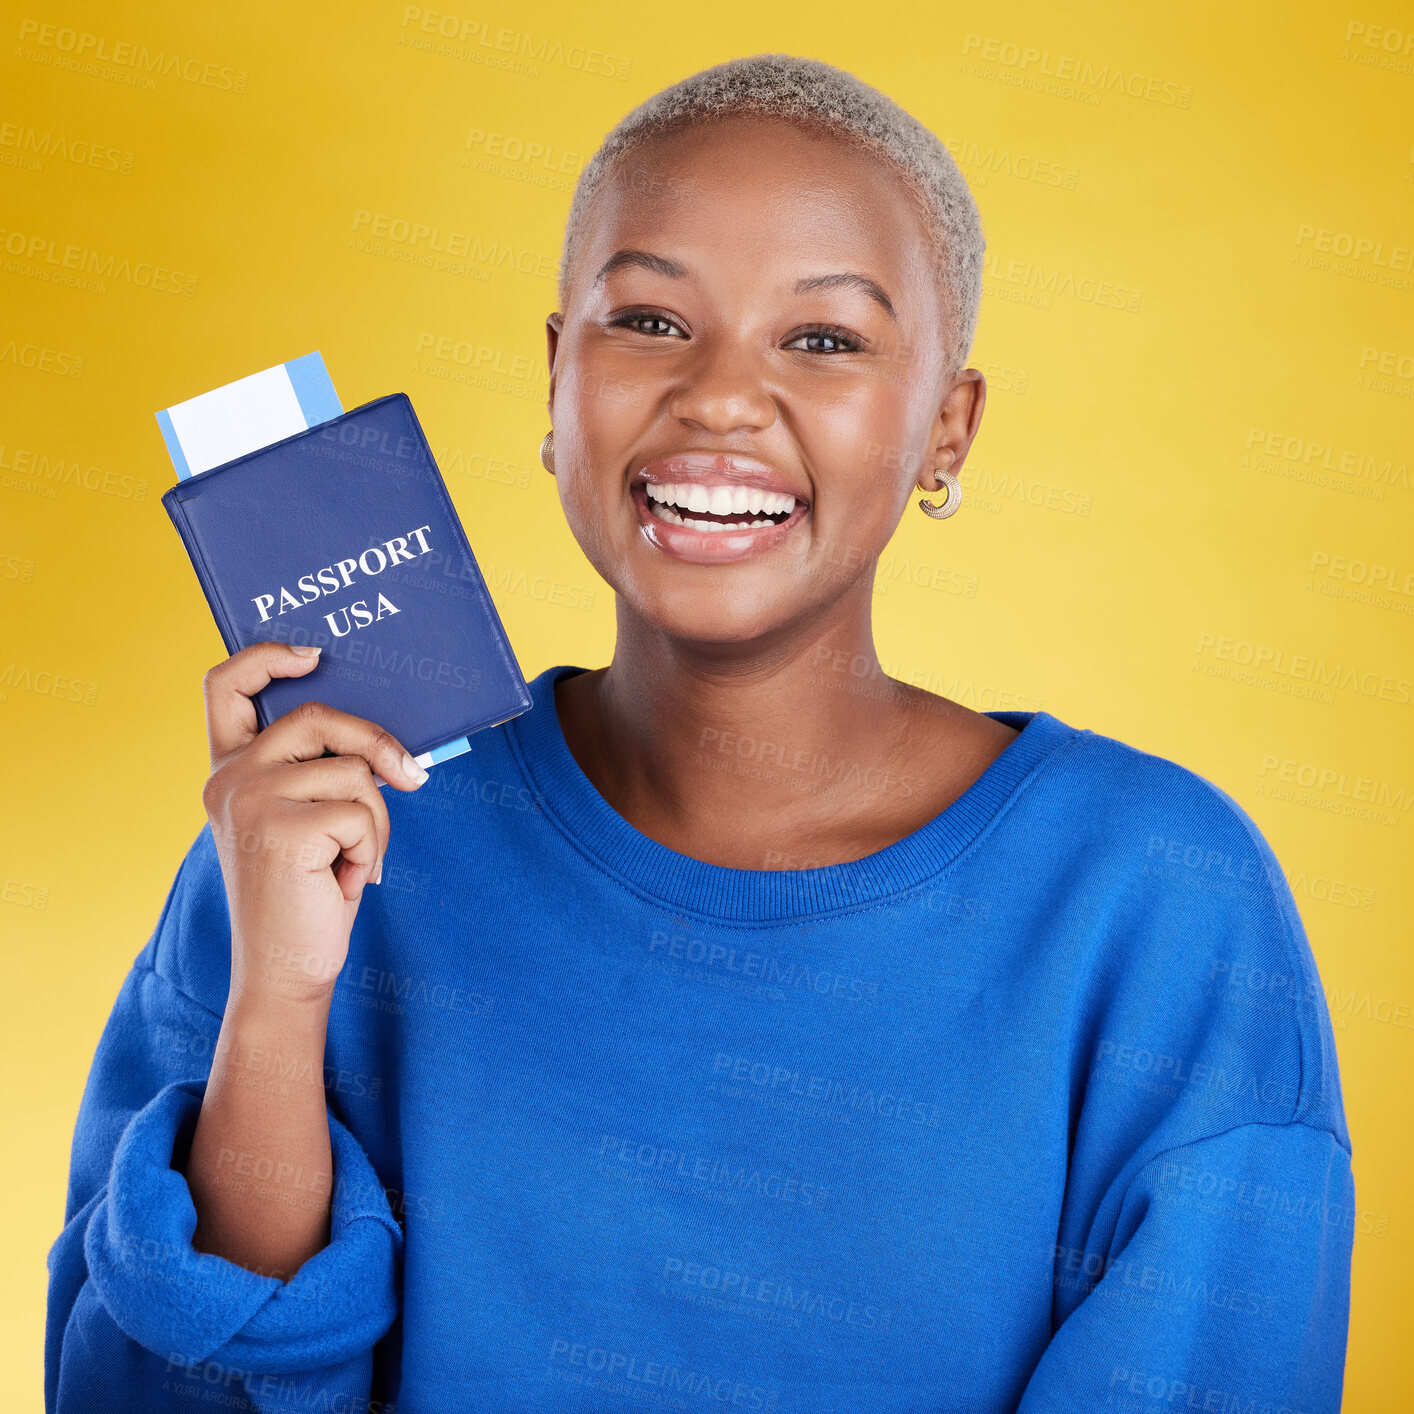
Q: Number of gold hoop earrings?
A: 2